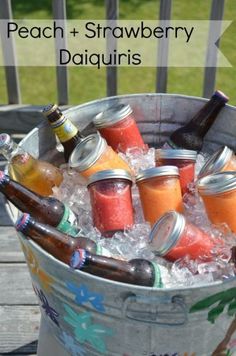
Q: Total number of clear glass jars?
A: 8